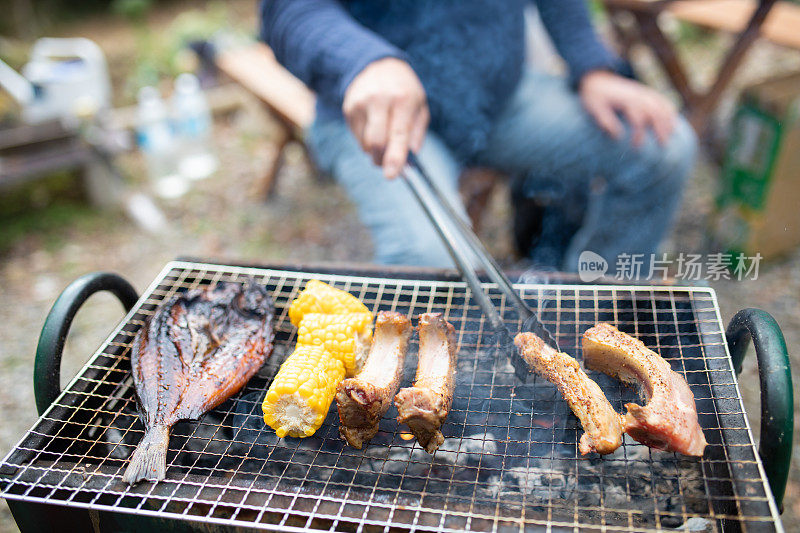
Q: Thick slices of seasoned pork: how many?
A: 4